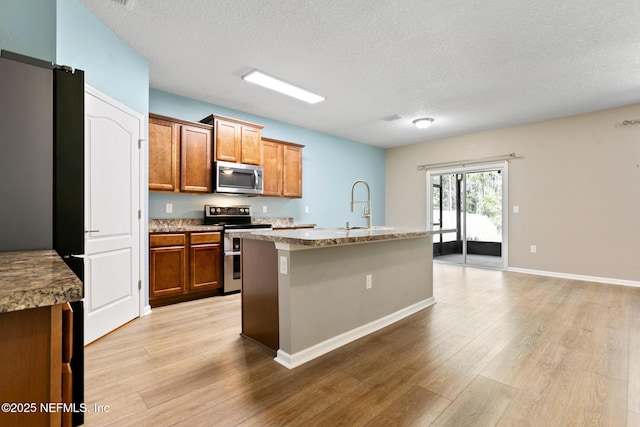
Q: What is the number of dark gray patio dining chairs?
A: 0